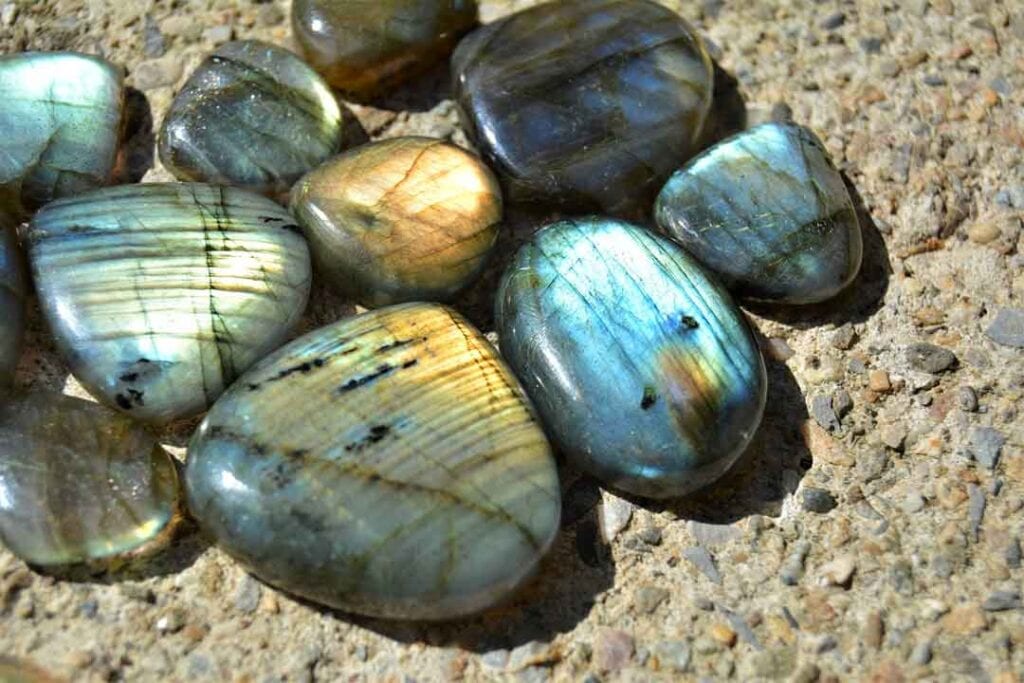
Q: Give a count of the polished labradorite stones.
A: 11